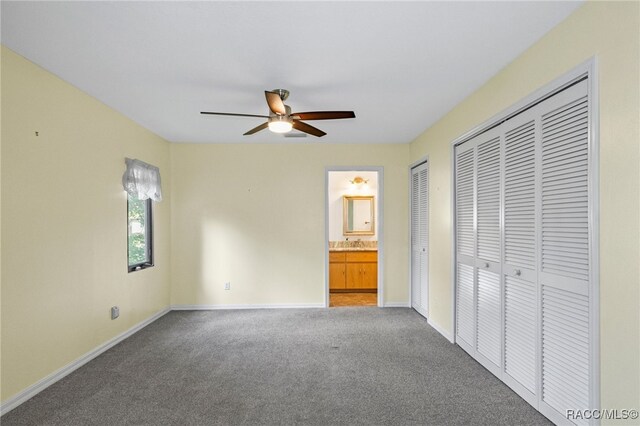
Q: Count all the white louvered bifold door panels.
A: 6